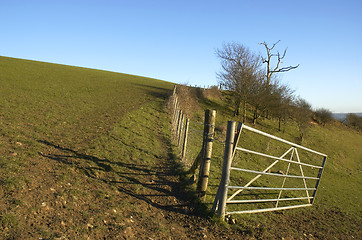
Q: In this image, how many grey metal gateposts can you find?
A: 1